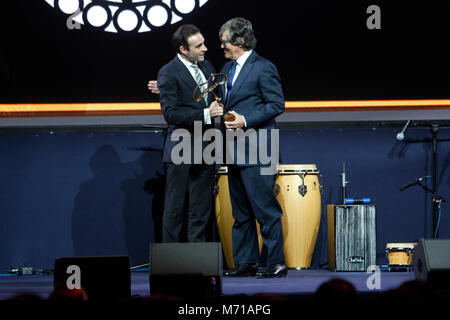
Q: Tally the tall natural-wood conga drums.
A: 2